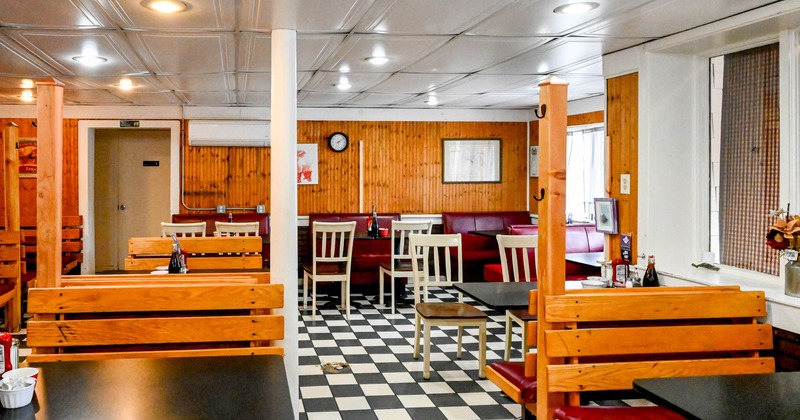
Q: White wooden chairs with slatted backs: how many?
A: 6